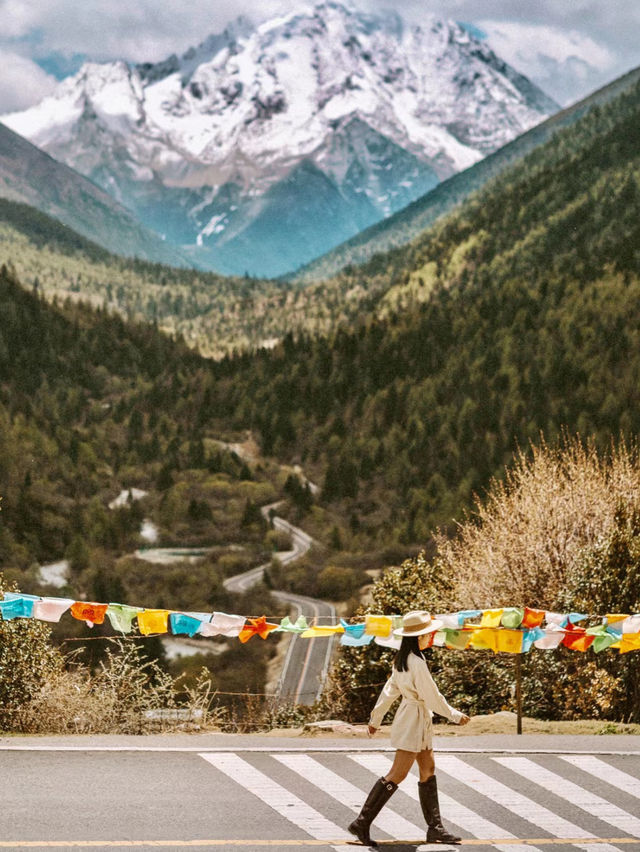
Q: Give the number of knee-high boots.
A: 2